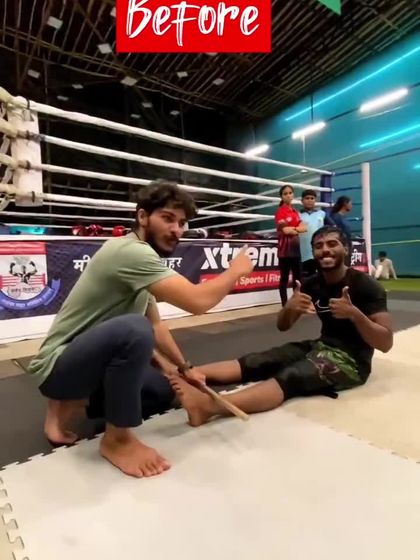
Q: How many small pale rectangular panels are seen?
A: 13